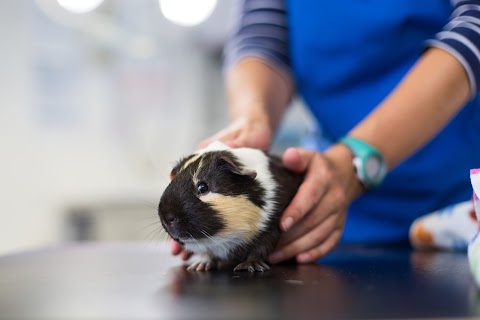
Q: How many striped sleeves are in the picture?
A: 2